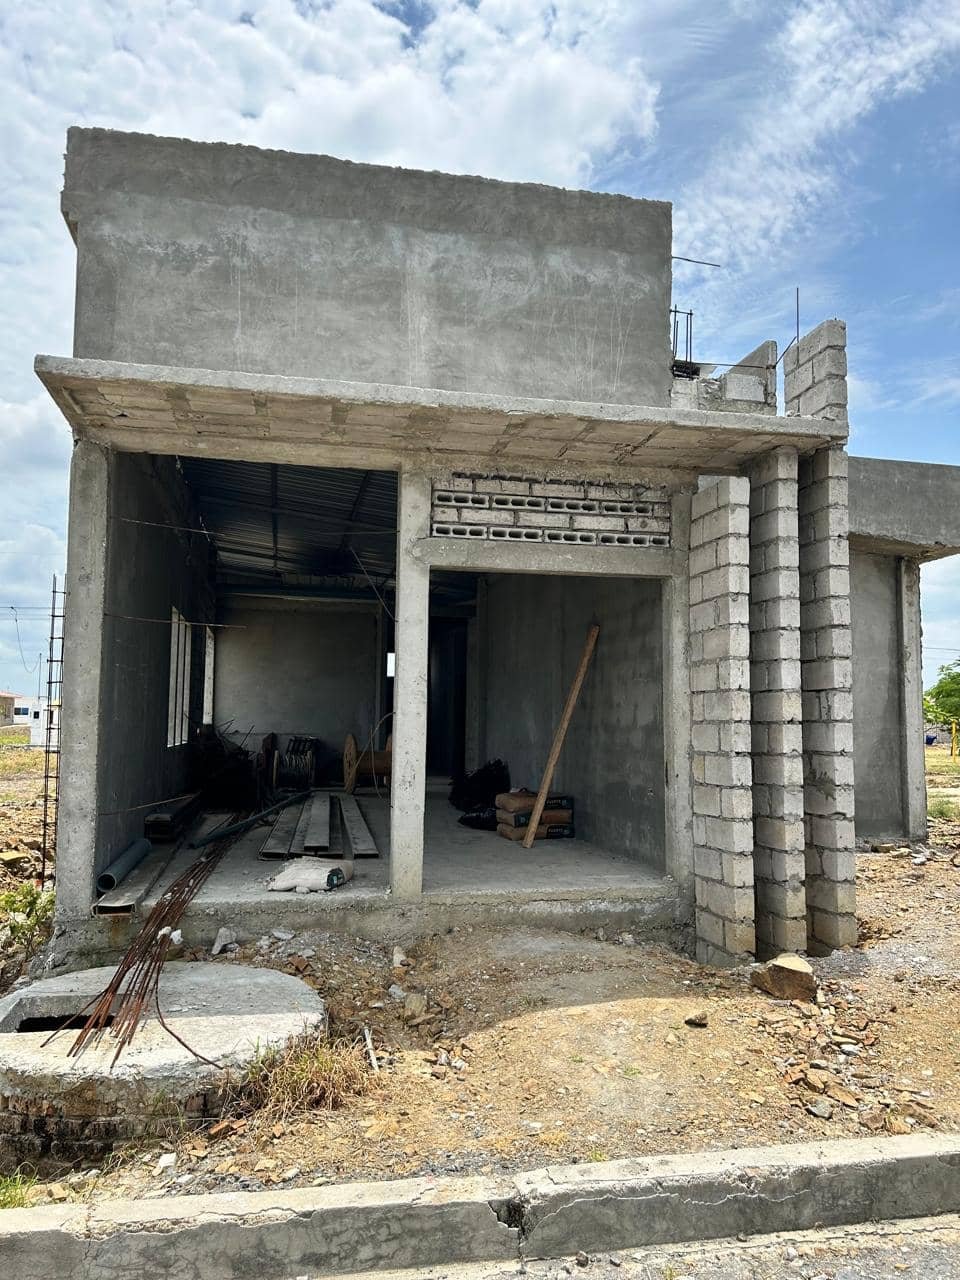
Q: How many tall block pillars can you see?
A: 3